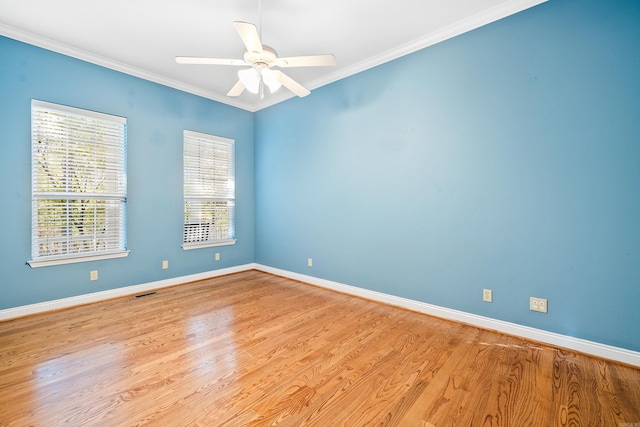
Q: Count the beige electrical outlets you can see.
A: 6